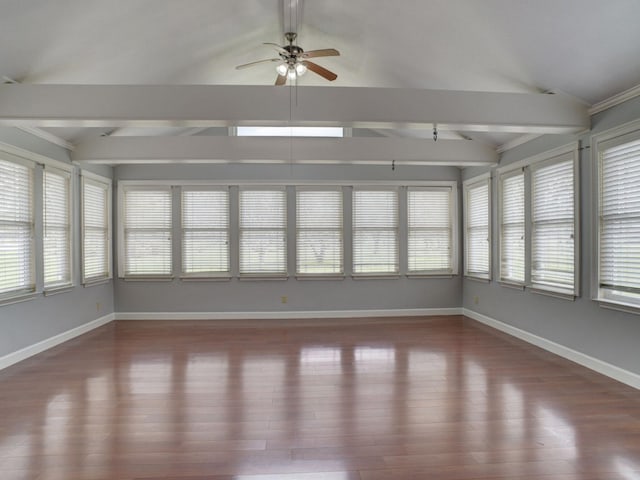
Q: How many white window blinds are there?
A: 13